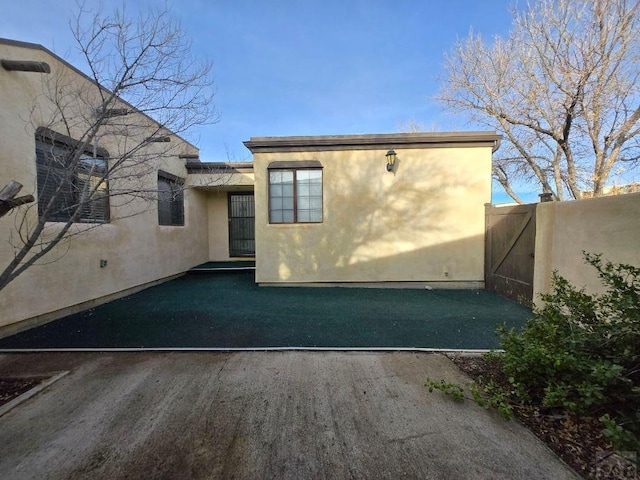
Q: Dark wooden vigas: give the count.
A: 4